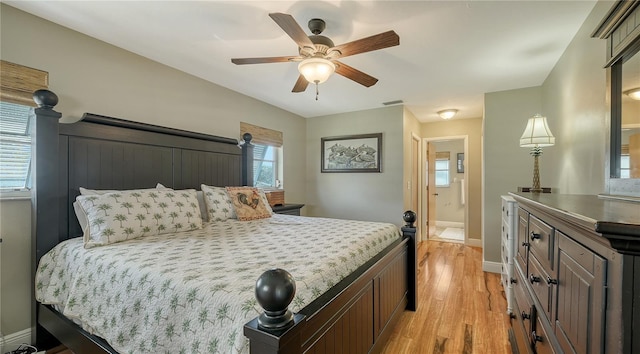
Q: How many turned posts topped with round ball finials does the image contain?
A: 4